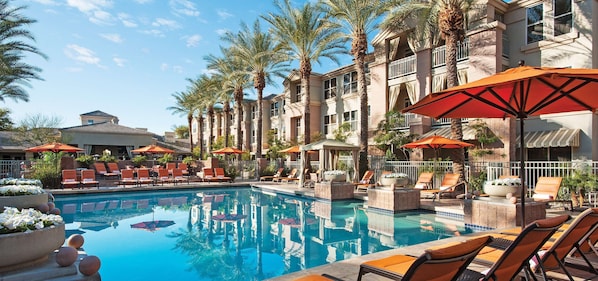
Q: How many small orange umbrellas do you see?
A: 5